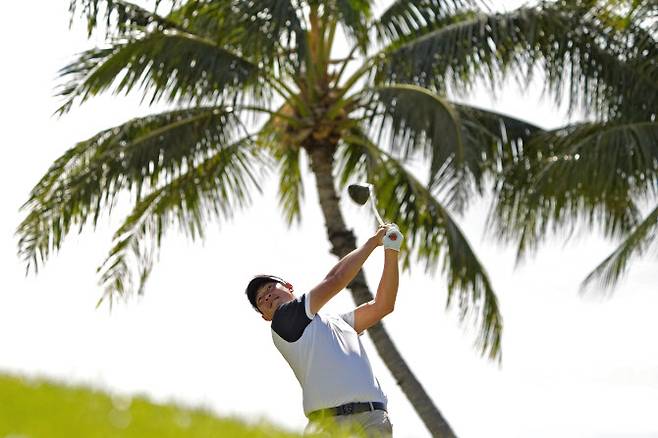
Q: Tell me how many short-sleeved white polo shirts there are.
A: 1